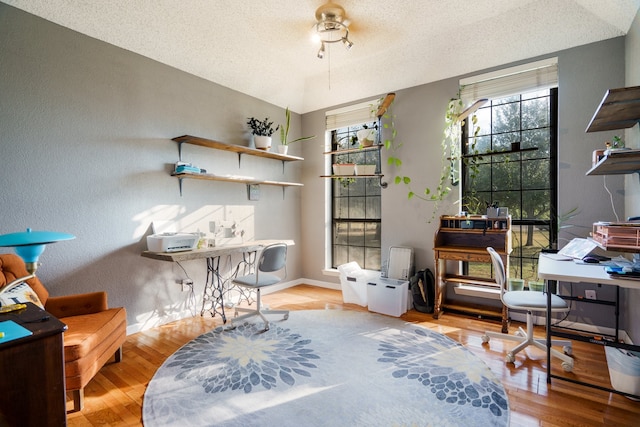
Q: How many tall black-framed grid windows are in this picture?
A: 2